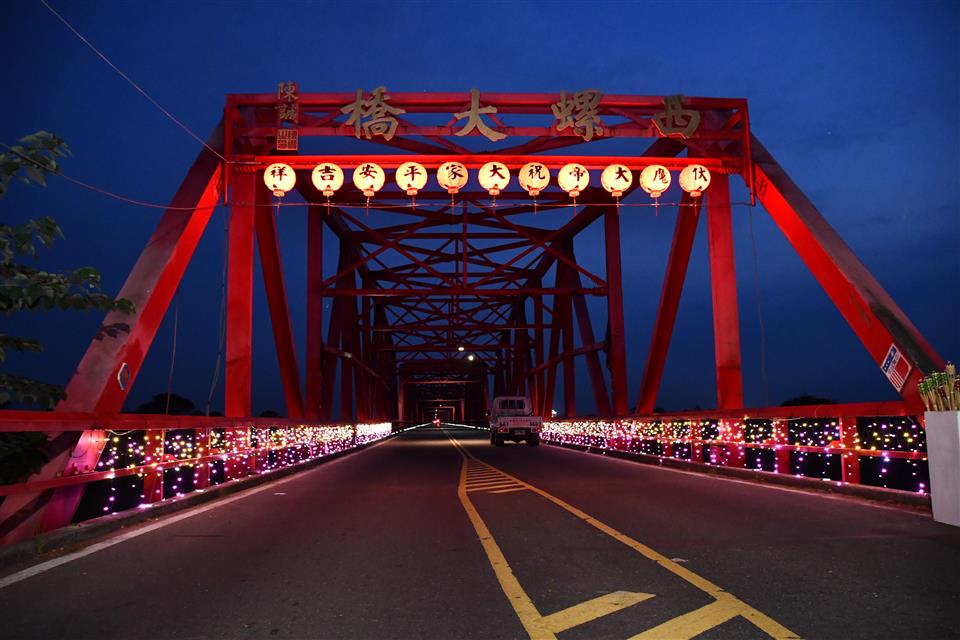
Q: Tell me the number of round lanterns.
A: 11